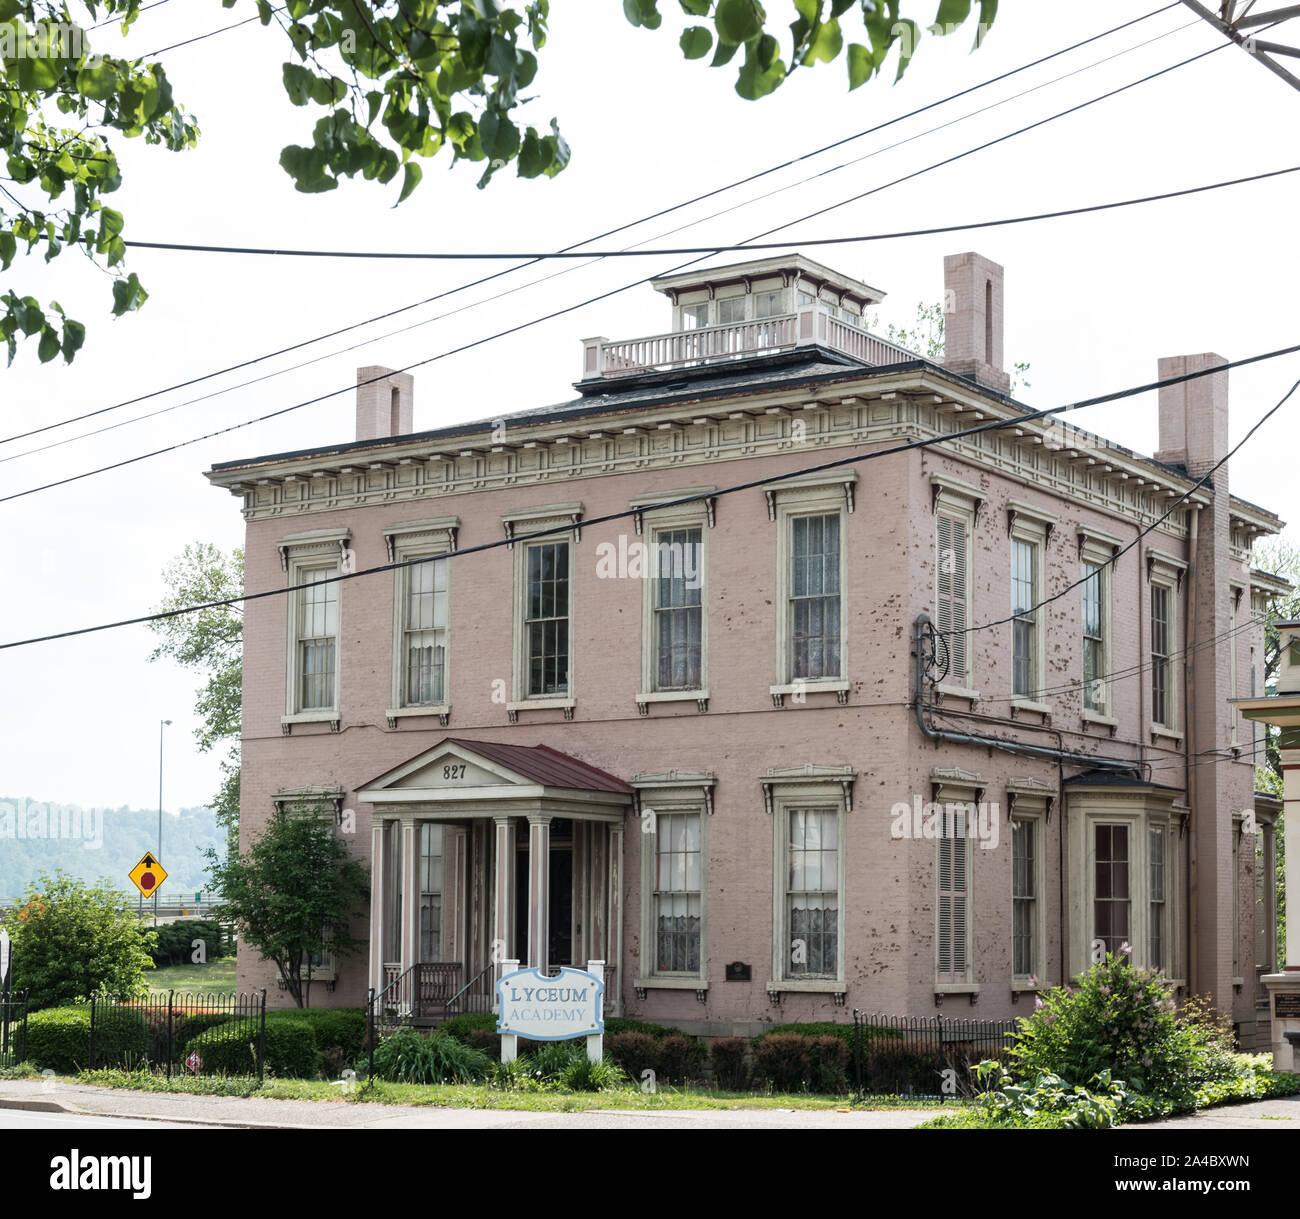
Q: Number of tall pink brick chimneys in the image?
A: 3